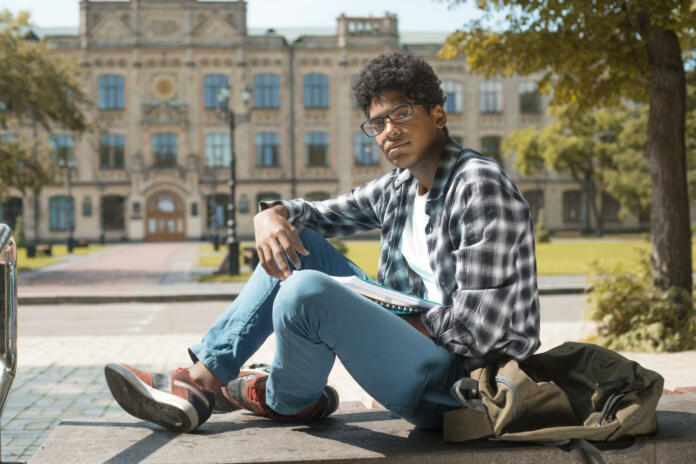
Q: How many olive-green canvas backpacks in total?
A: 1